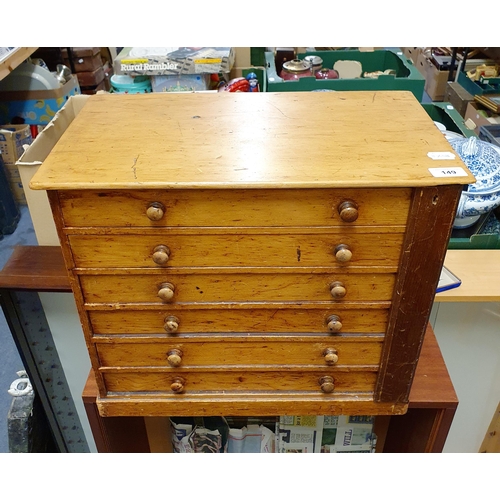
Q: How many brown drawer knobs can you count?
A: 12